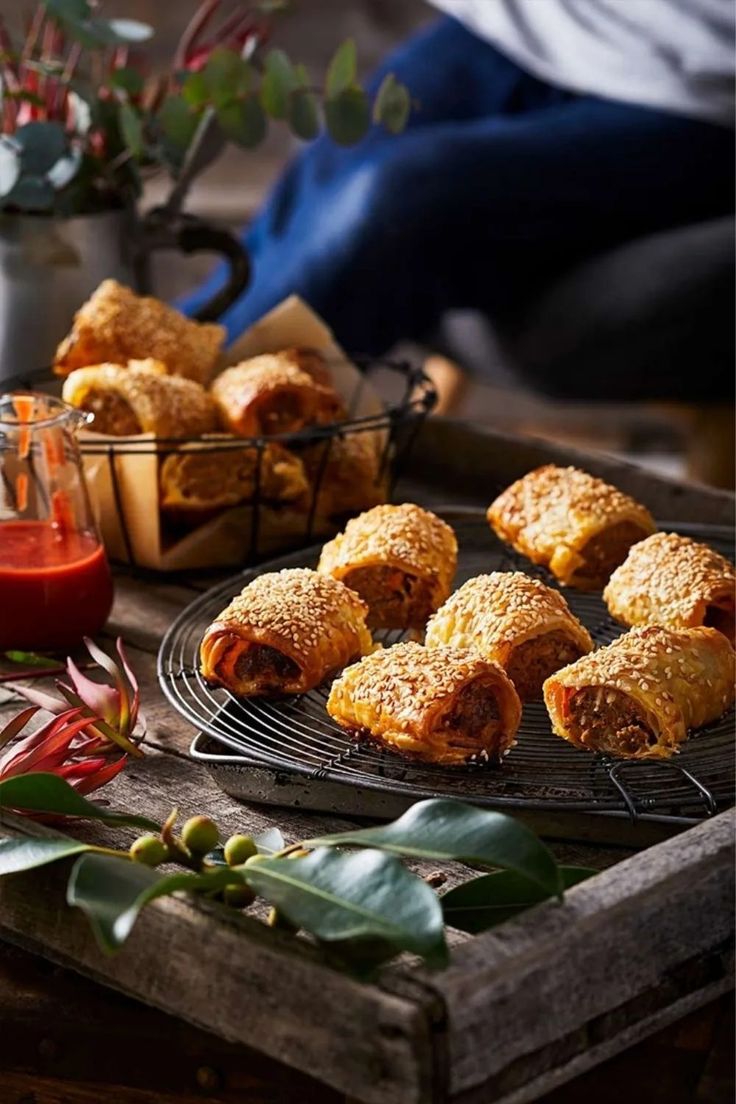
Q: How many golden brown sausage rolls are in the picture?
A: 12